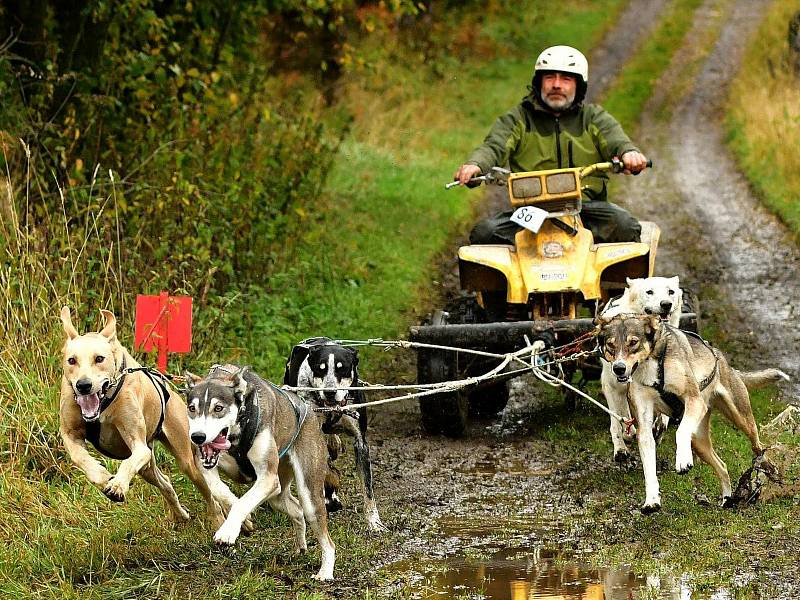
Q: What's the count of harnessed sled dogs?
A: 5